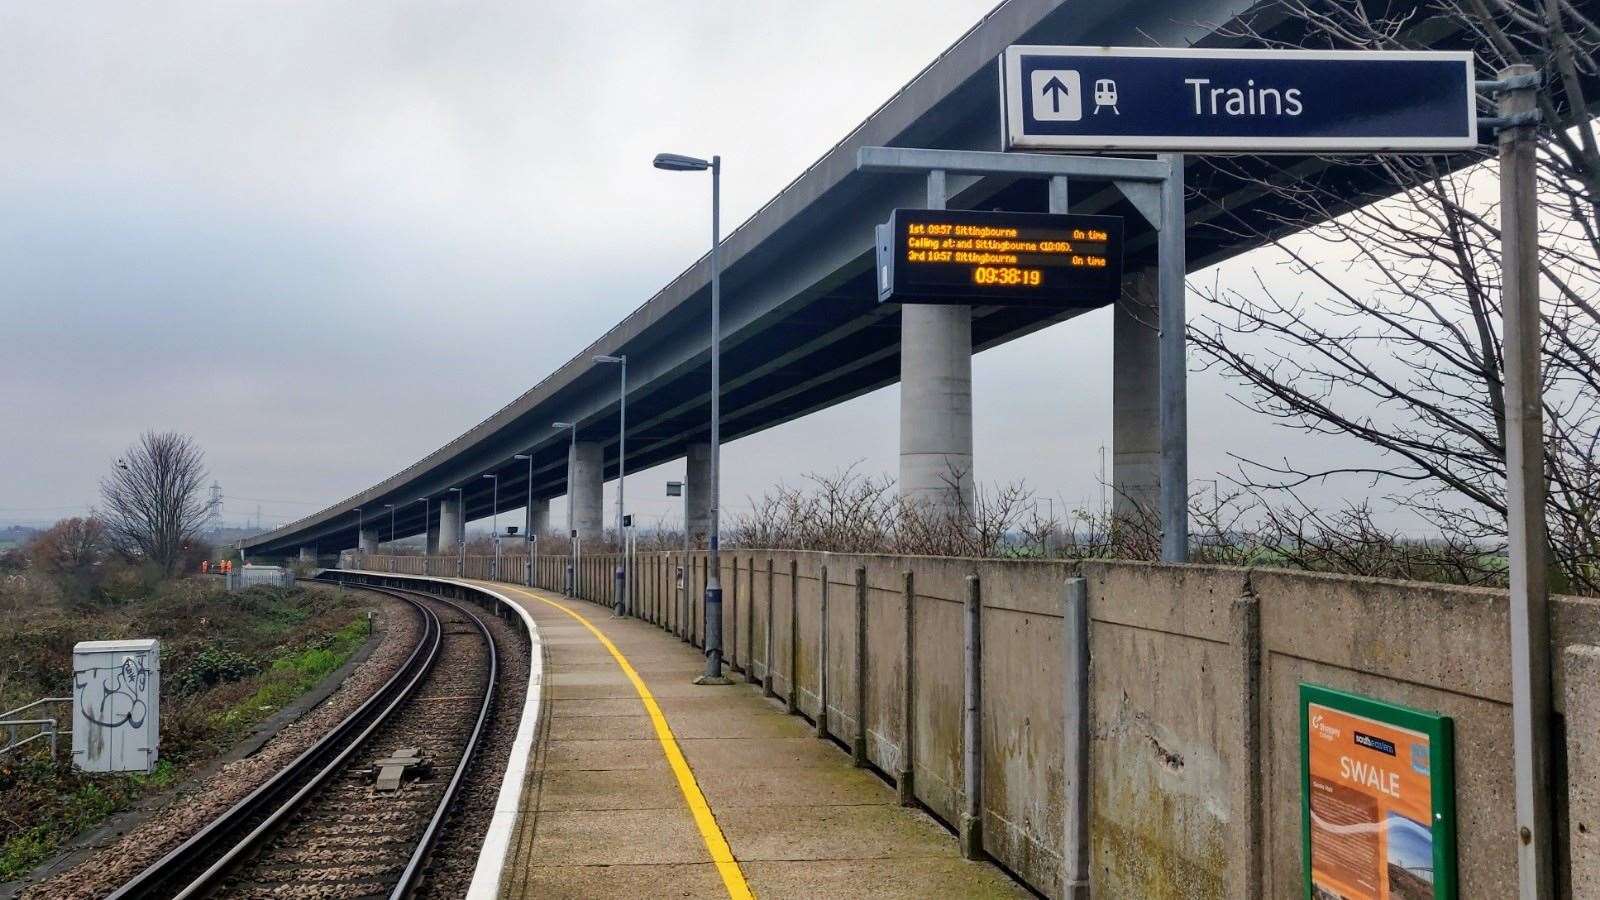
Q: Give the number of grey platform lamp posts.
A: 9